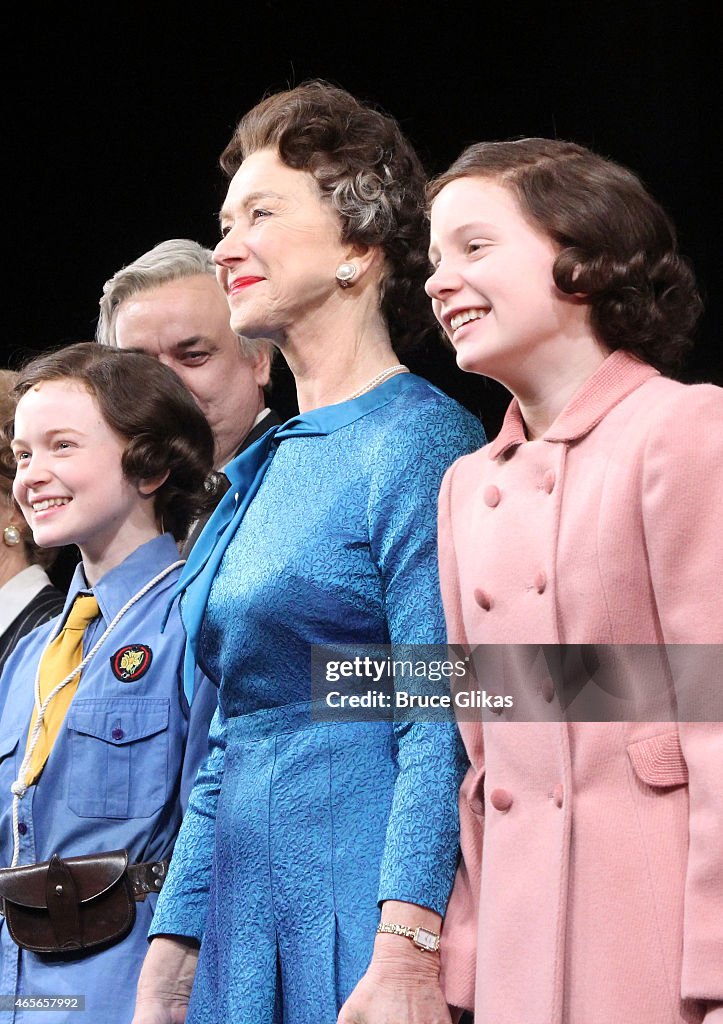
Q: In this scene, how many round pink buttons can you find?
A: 8